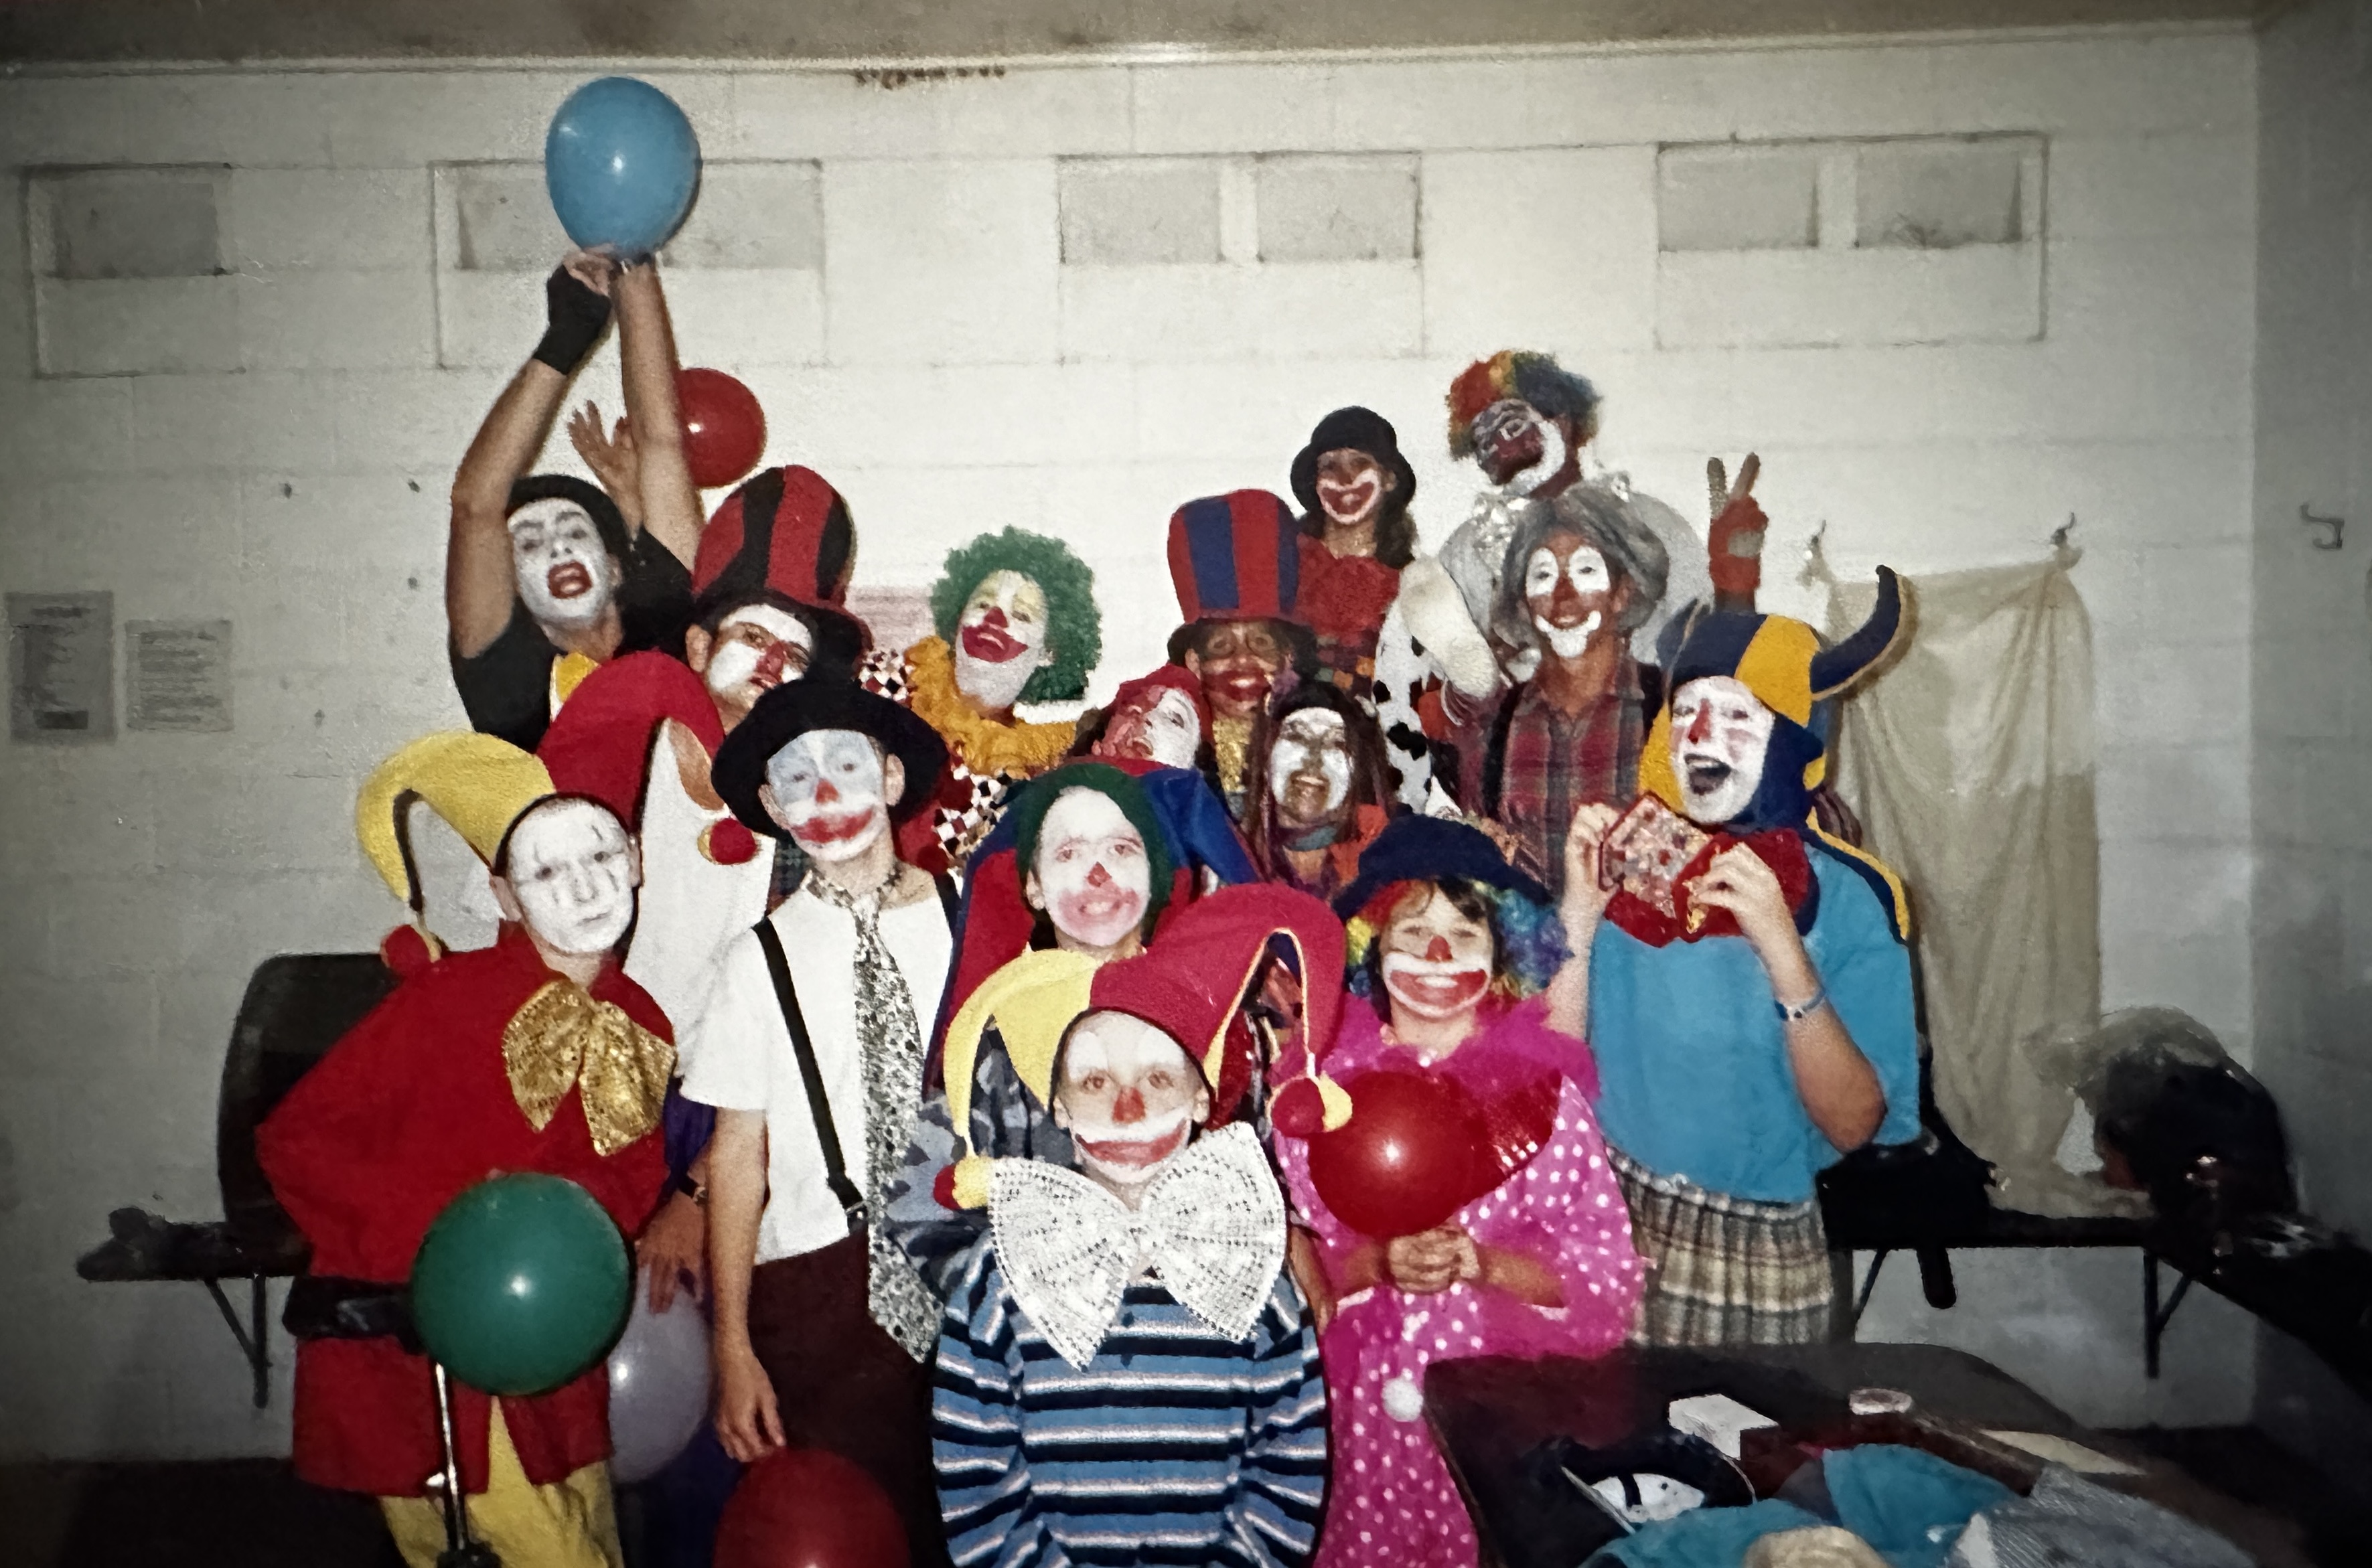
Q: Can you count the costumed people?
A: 15